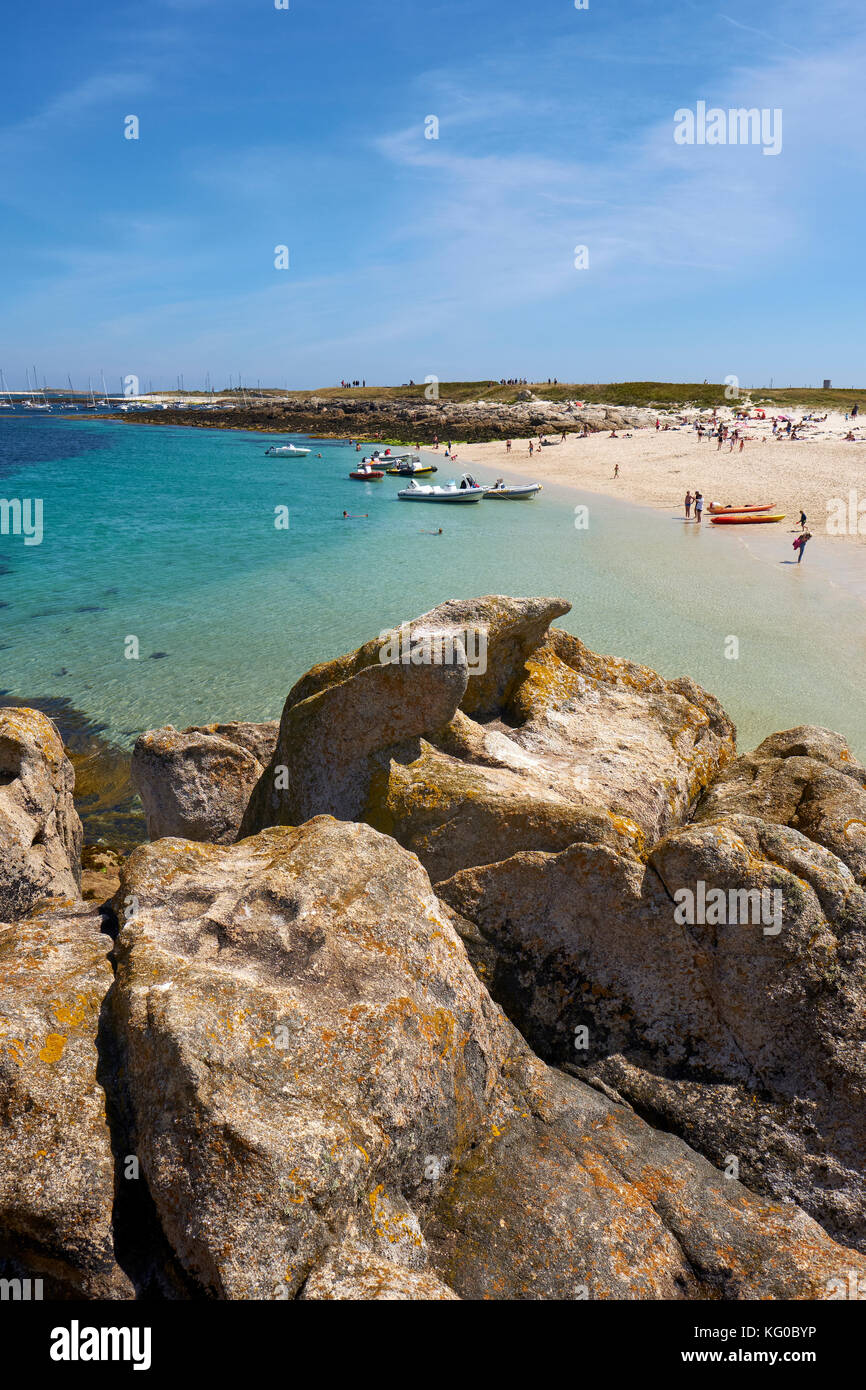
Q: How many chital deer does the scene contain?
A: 0